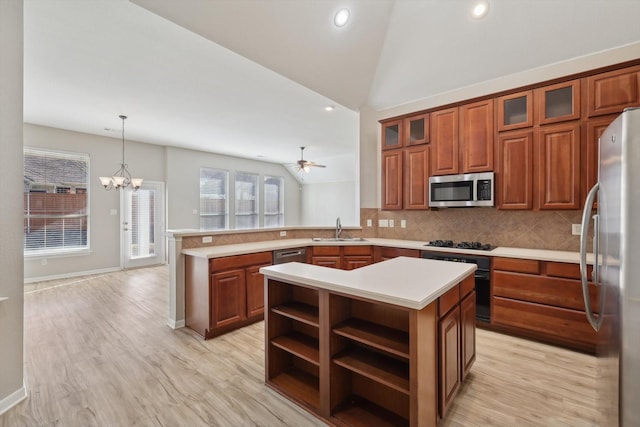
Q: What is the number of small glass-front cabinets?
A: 4